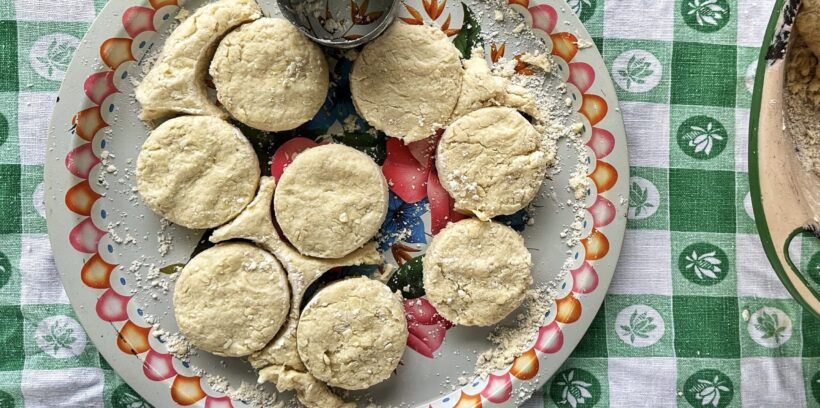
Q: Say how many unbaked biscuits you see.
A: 8